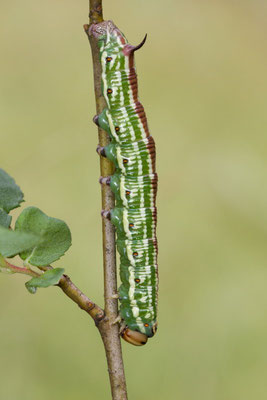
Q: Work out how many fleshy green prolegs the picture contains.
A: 4